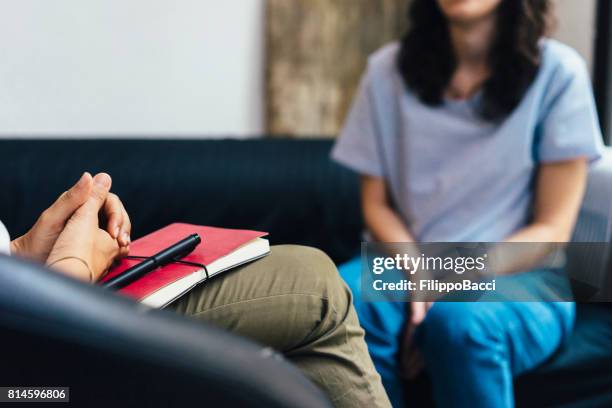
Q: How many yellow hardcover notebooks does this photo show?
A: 0